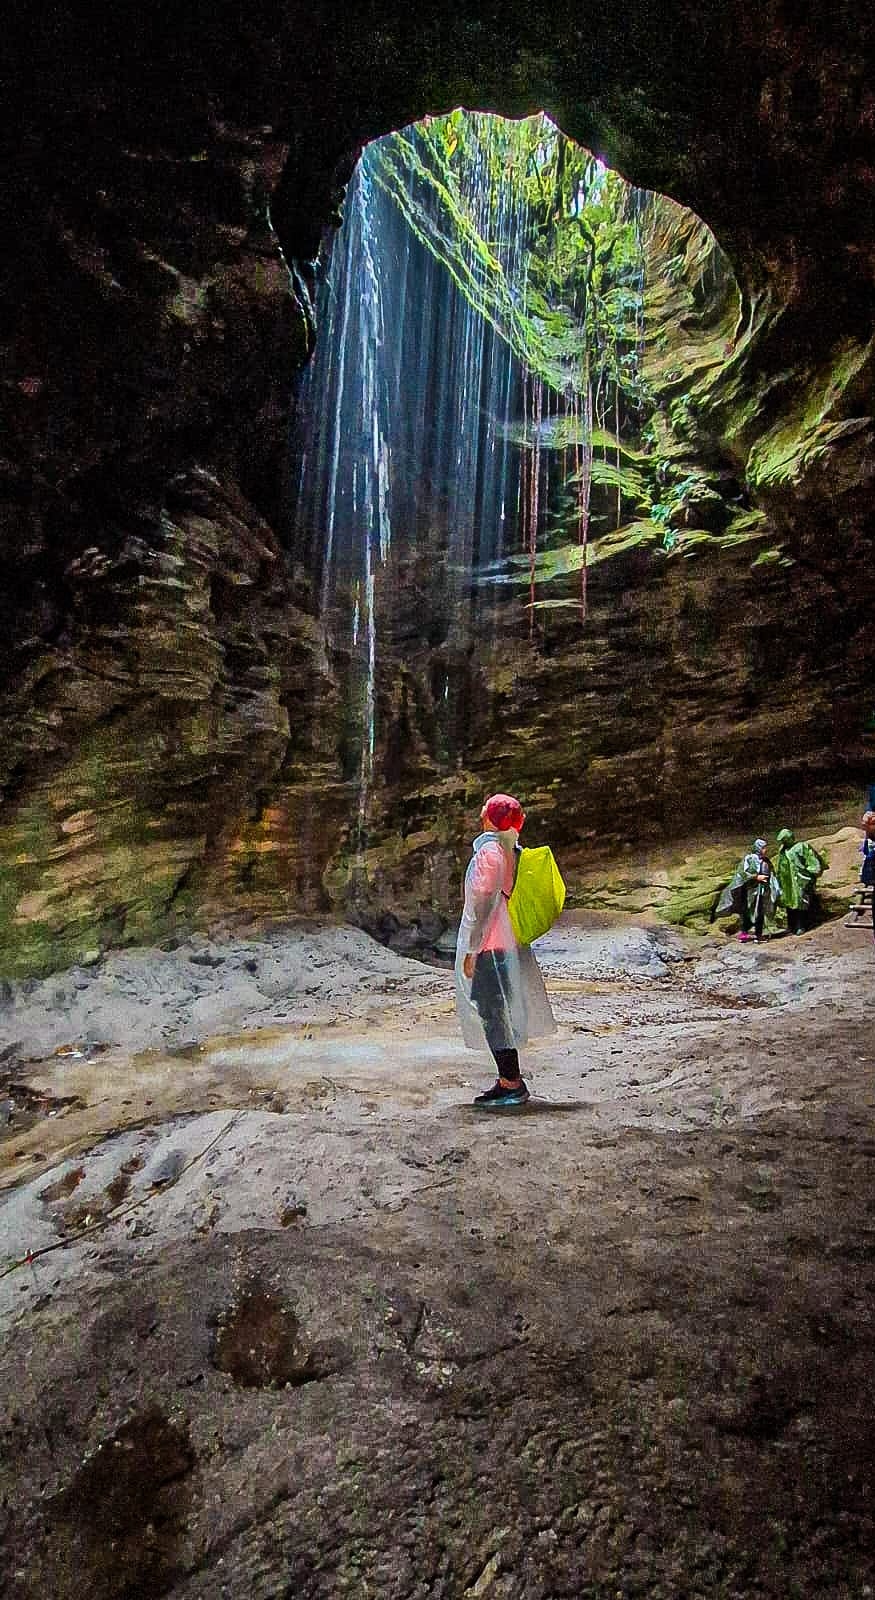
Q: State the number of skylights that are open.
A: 1